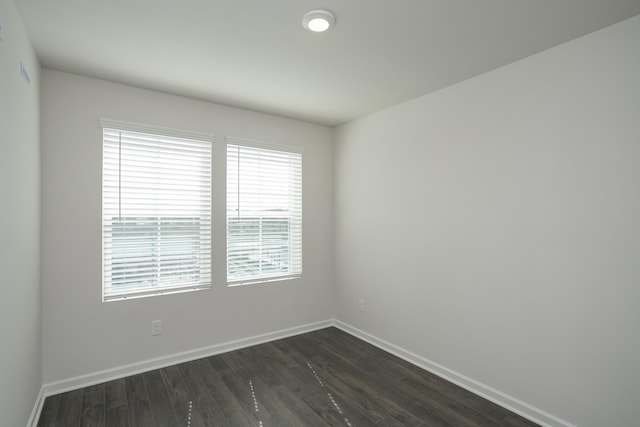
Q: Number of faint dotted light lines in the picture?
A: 3